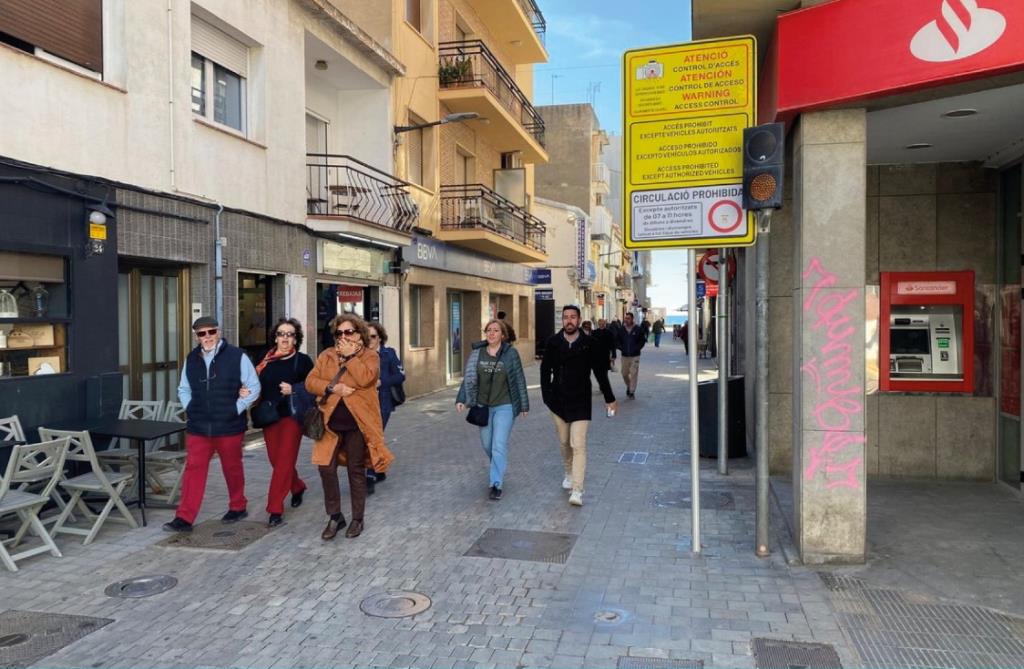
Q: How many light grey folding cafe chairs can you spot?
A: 5